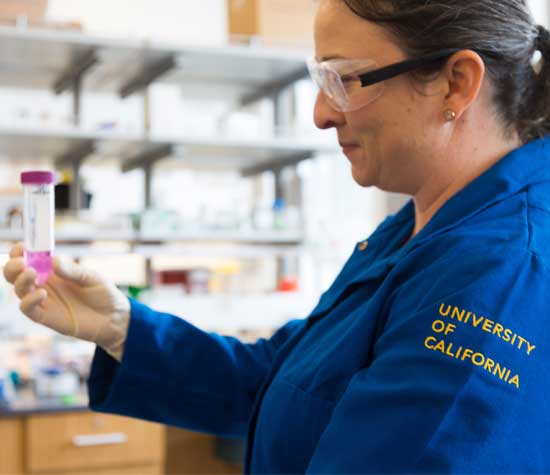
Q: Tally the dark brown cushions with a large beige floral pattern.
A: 0